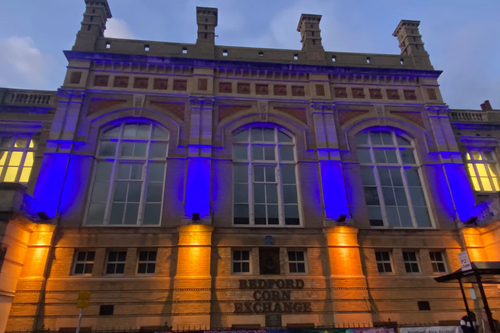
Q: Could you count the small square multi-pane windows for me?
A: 8